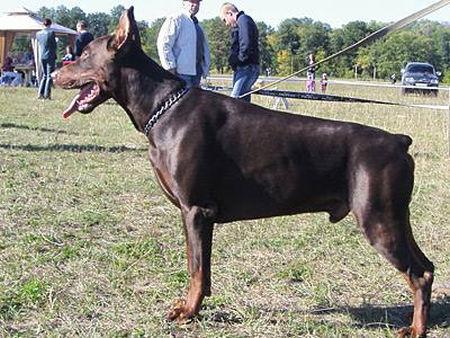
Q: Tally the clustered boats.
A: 0